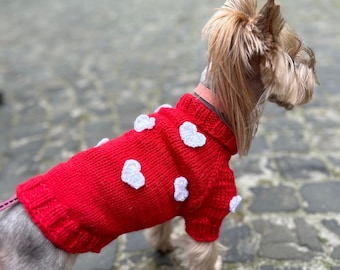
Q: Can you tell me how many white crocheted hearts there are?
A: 7